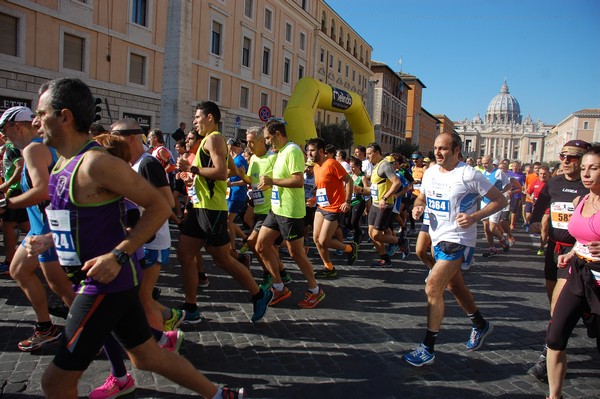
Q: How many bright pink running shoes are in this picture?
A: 2